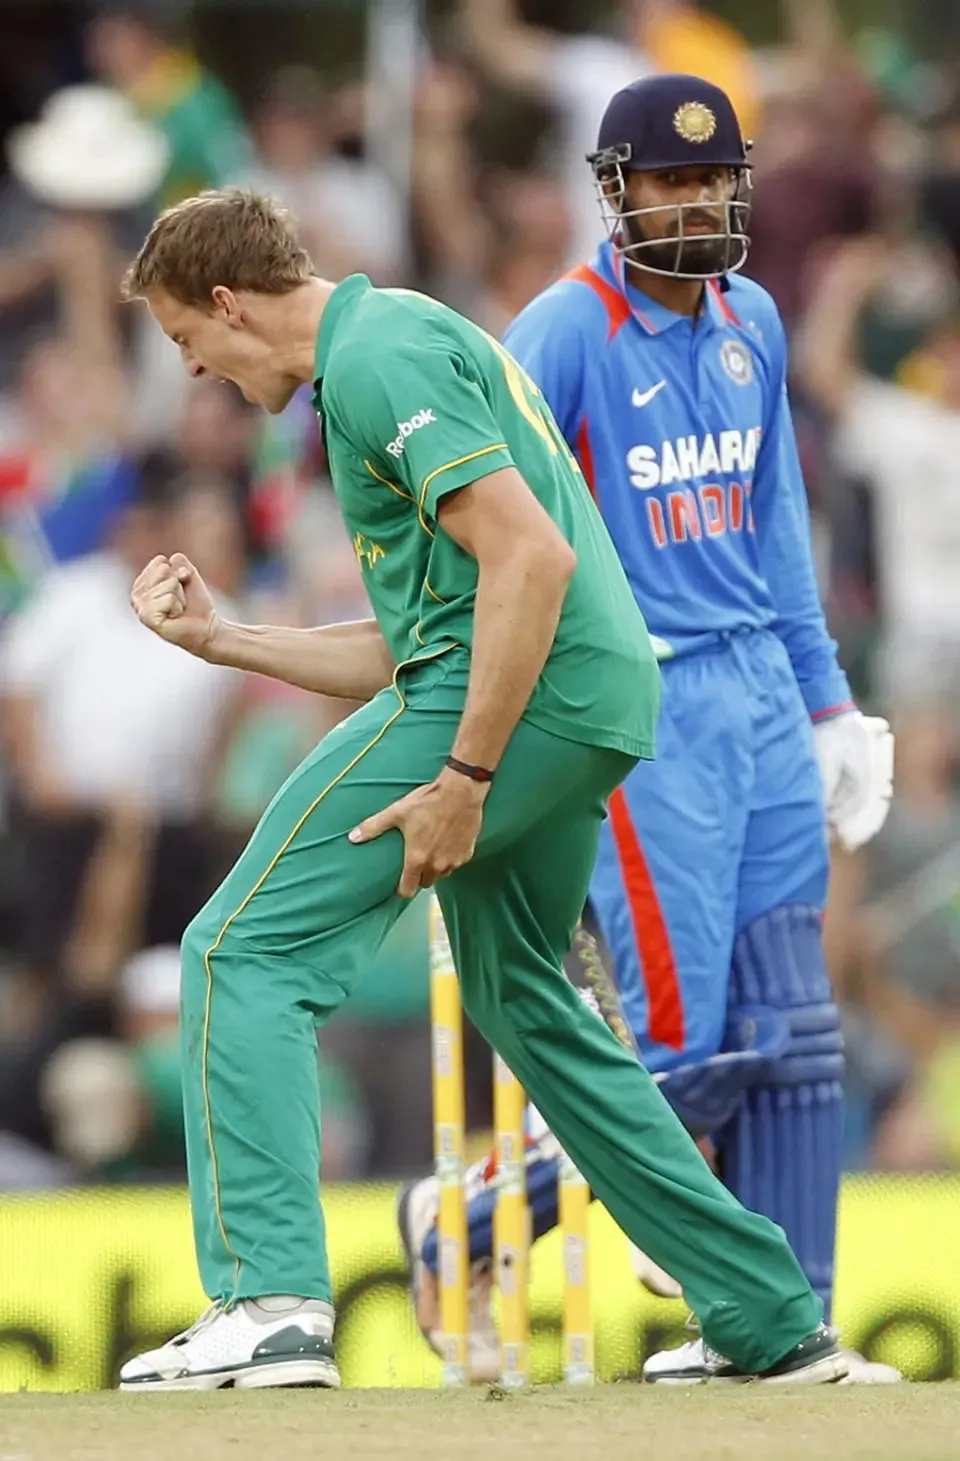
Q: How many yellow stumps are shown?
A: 3